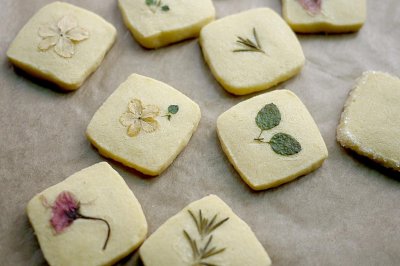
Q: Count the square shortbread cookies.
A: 9